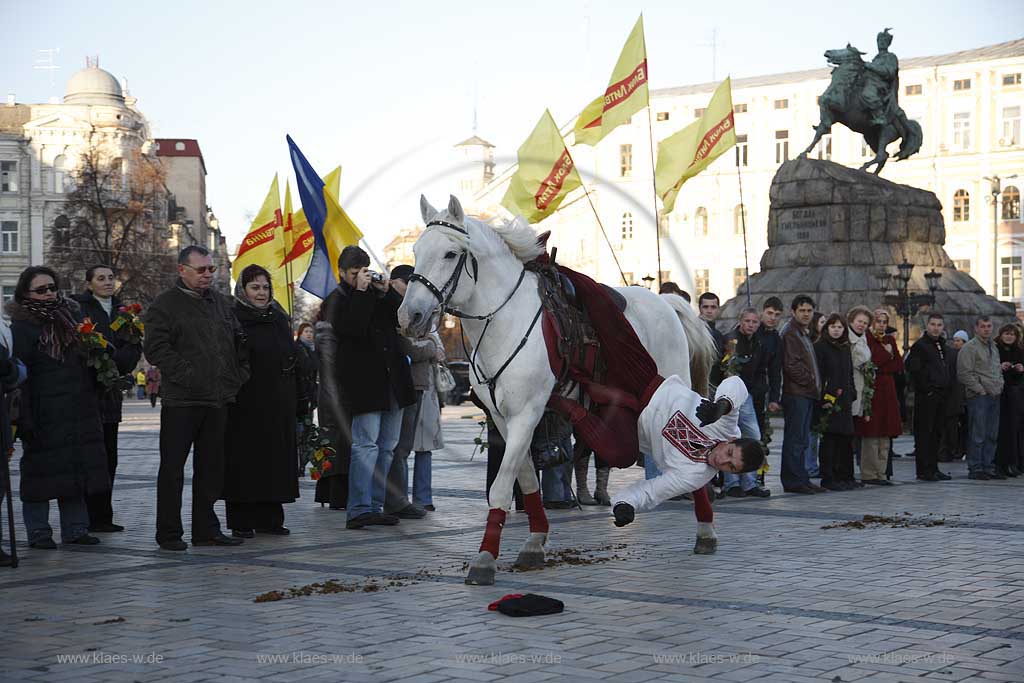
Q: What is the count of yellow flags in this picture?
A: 6